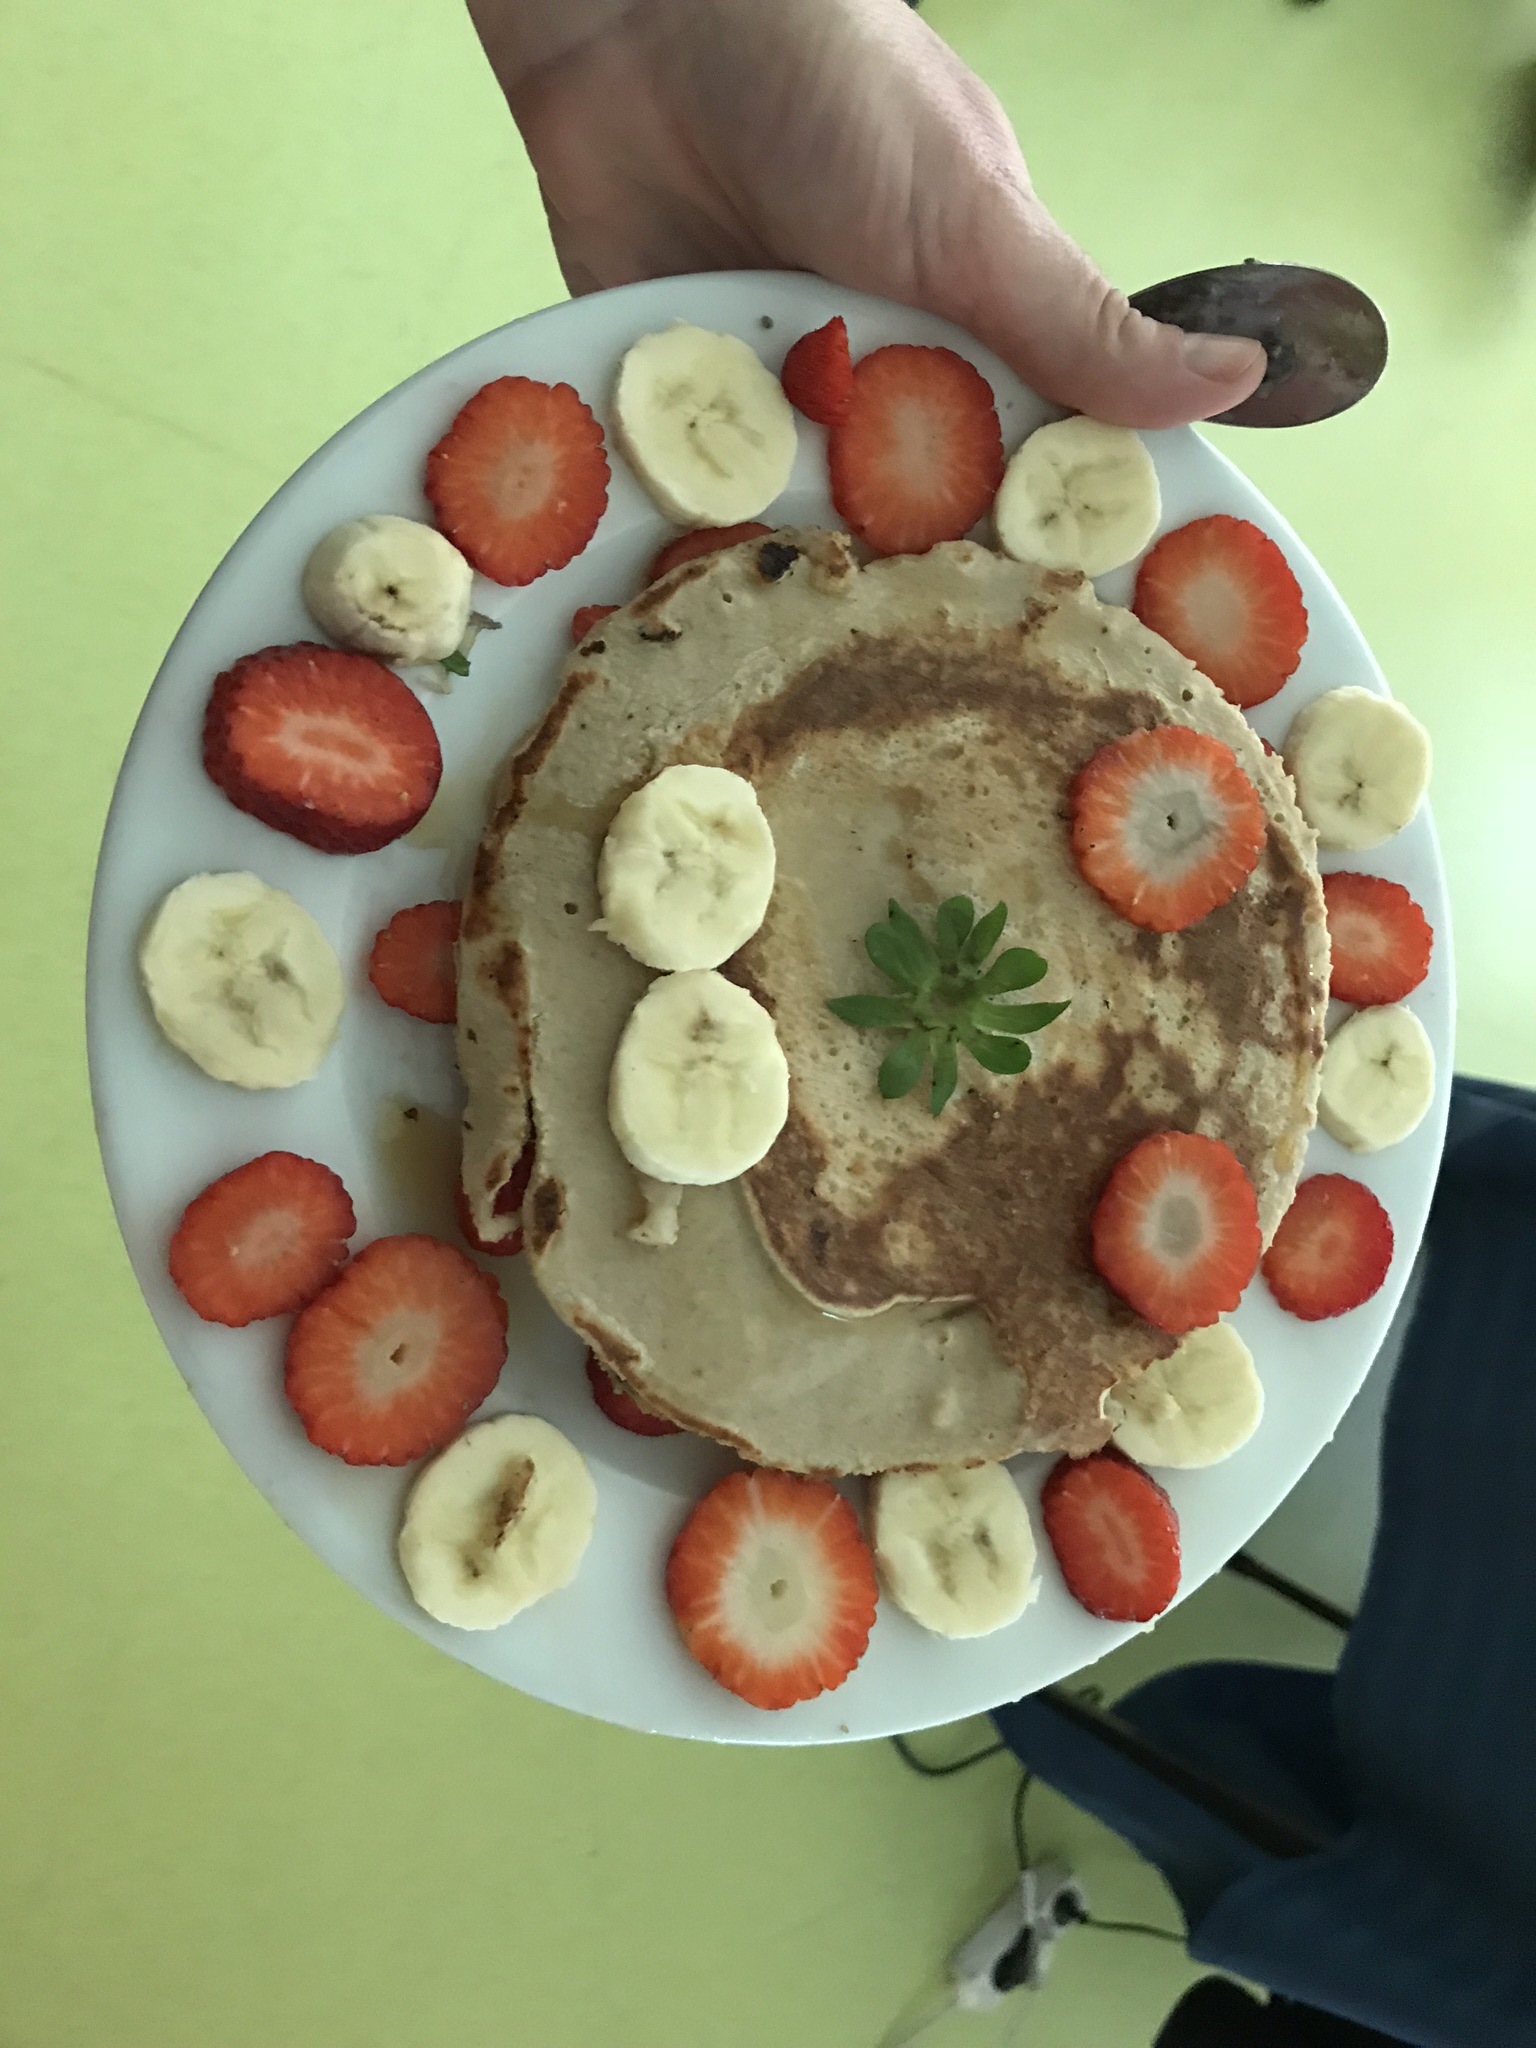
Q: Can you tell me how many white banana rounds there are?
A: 11